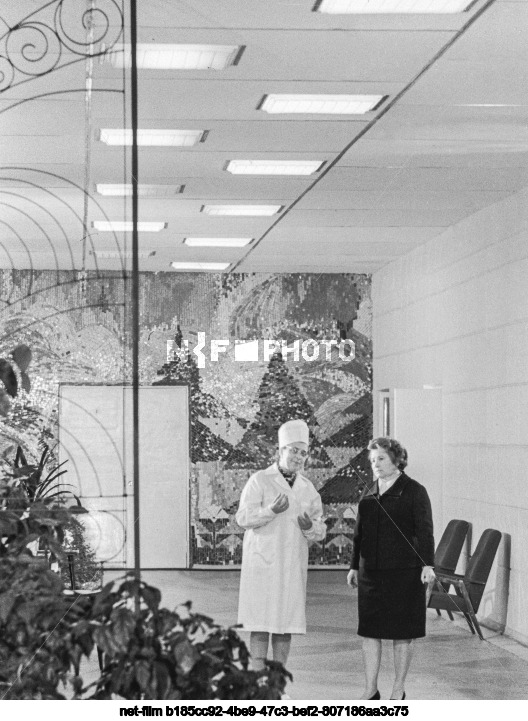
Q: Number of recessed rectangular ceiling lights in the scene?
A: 11